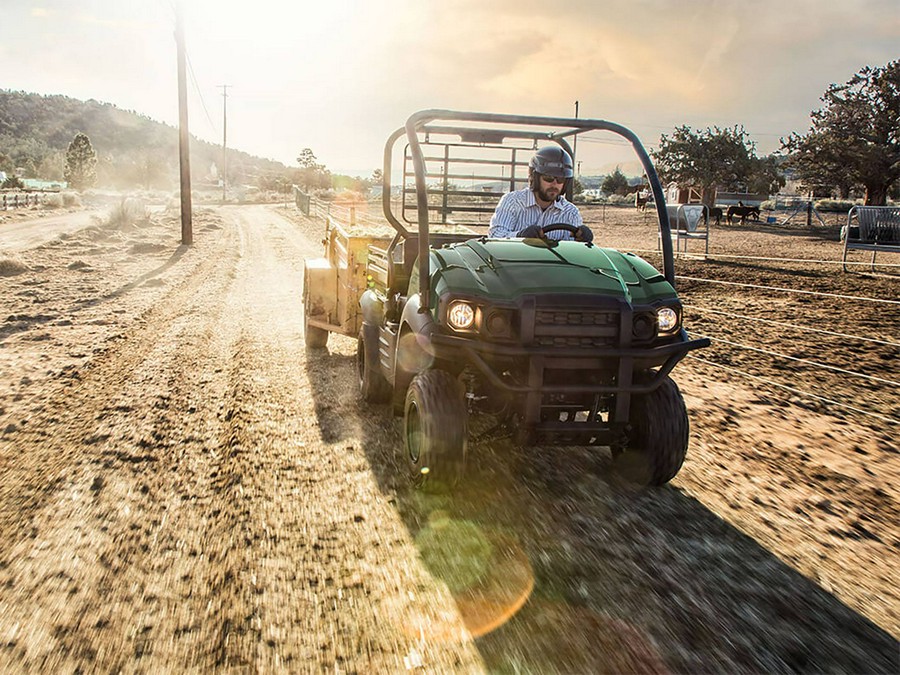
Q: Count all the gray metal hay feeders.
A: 2